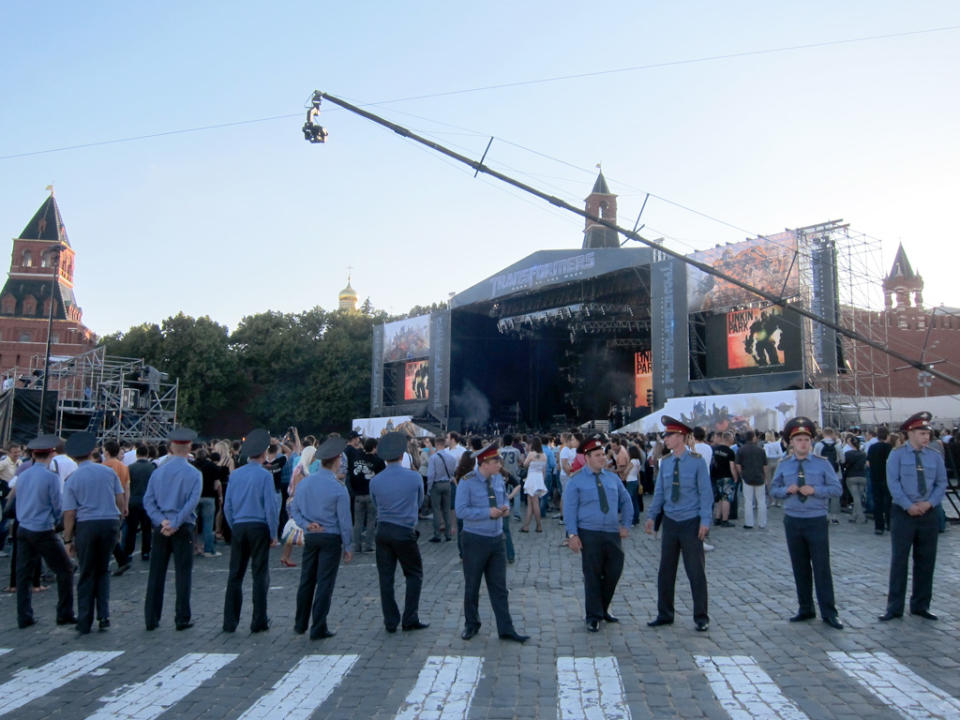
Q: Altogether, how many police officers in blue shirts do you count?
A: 11